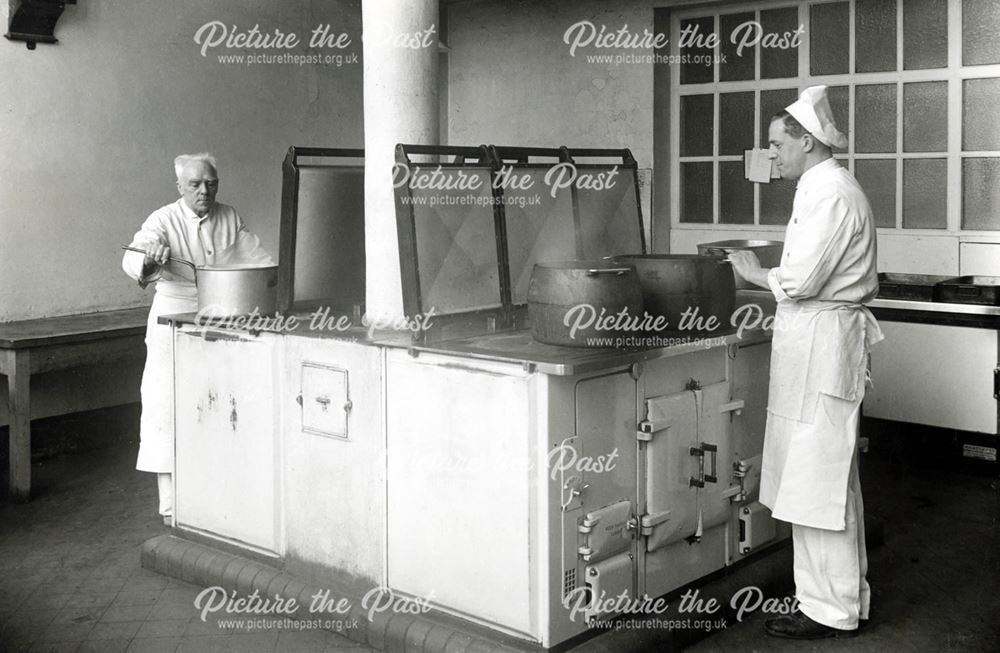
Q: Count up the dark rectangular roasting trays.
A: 2